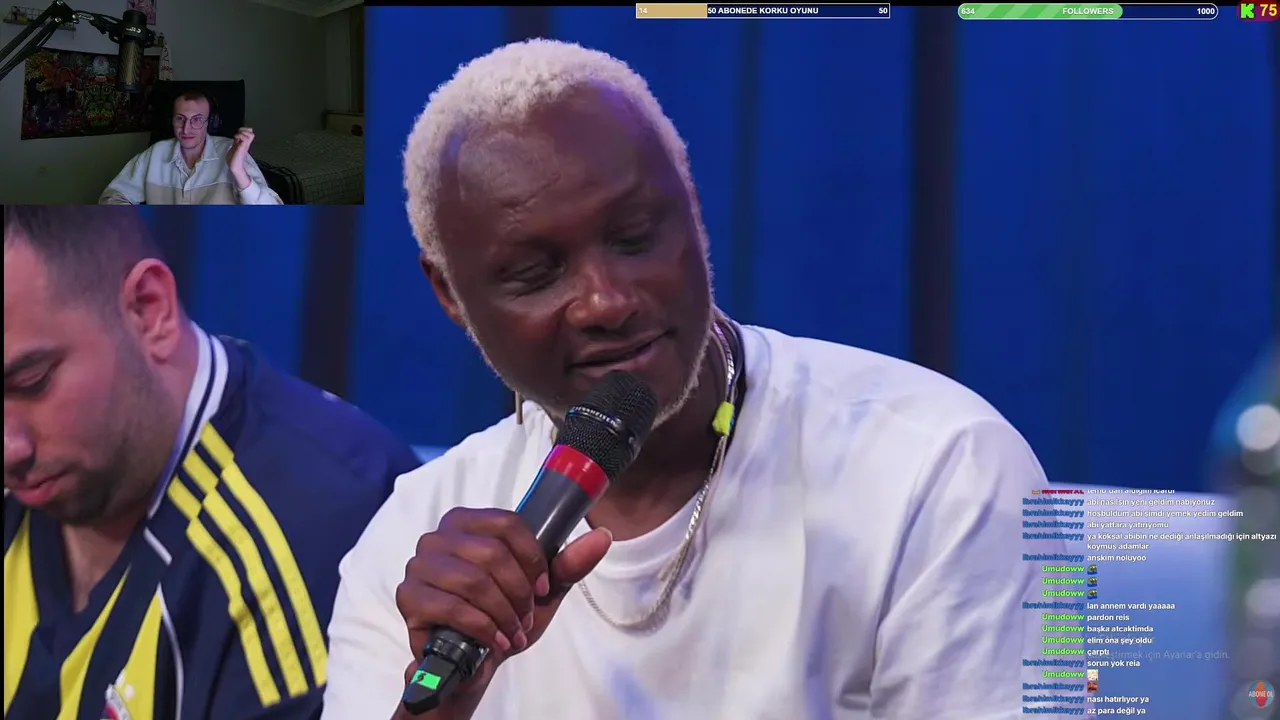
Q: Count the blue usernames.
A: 10